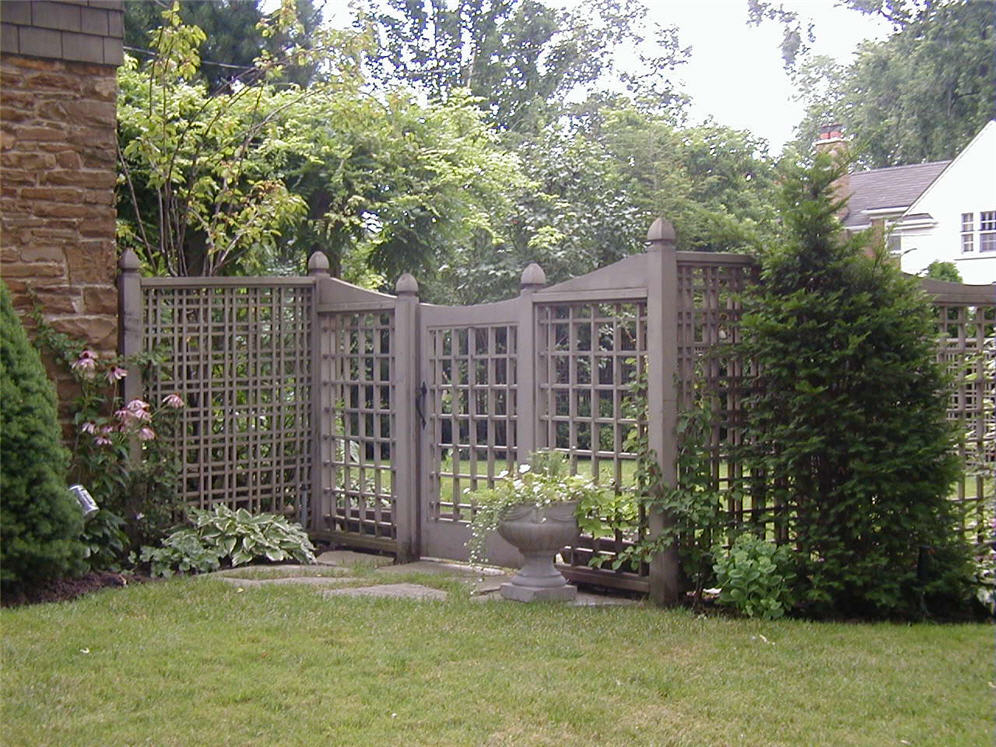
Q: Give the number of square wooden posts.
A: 5